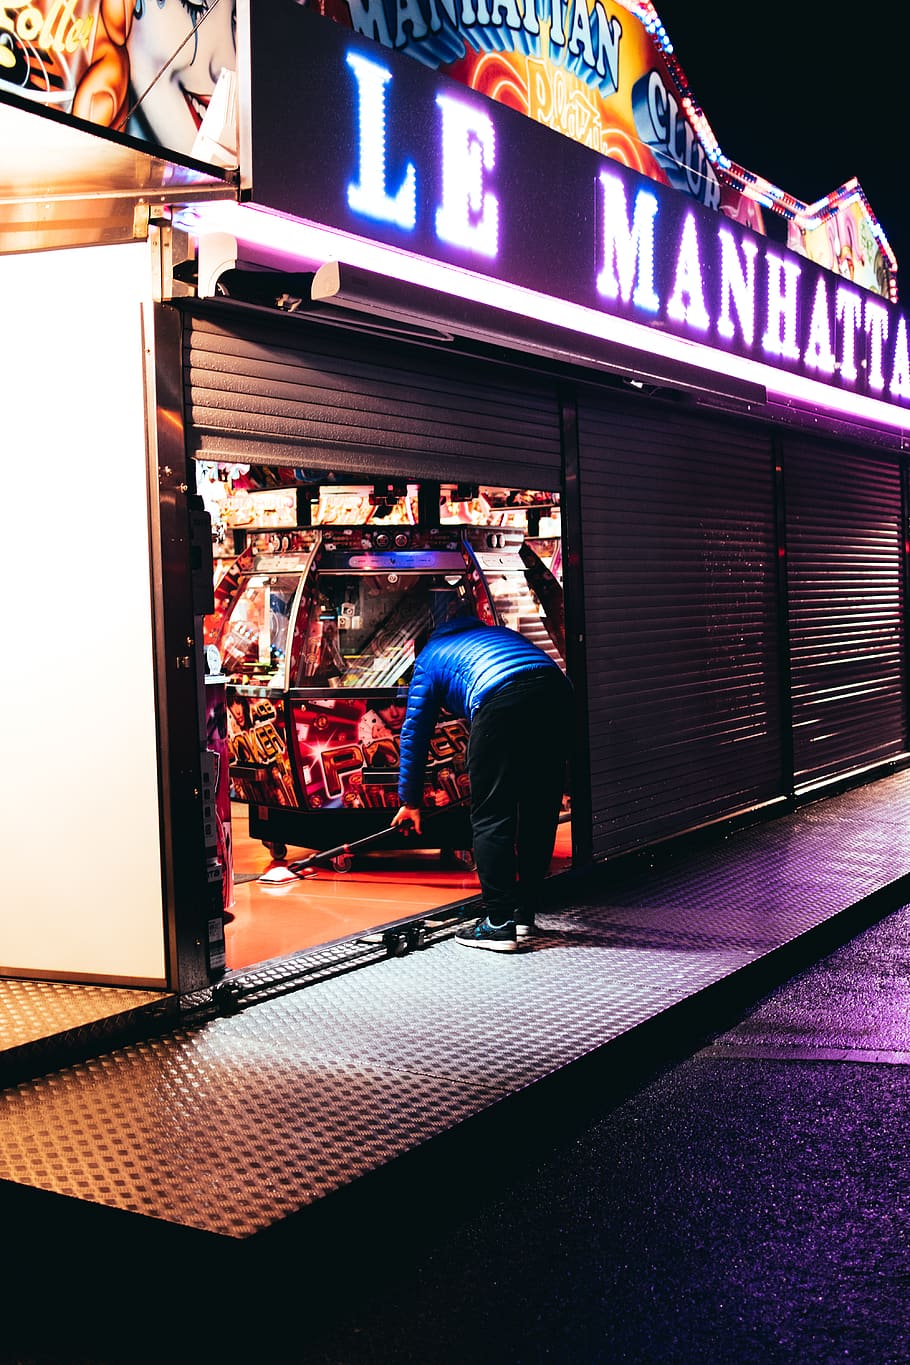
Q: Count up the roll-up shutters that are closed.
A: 2